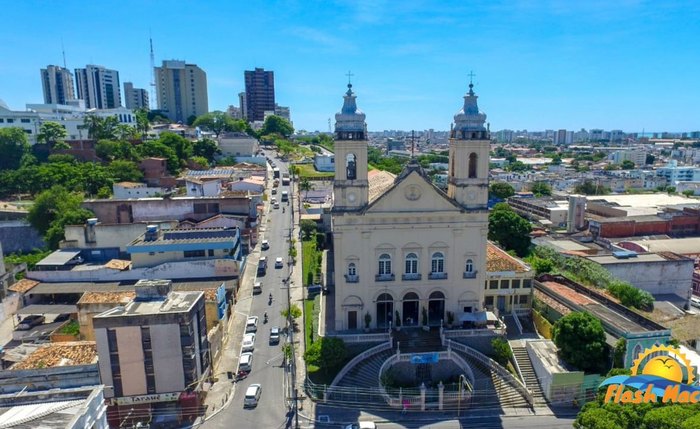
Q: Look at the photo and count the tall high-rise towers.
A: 5